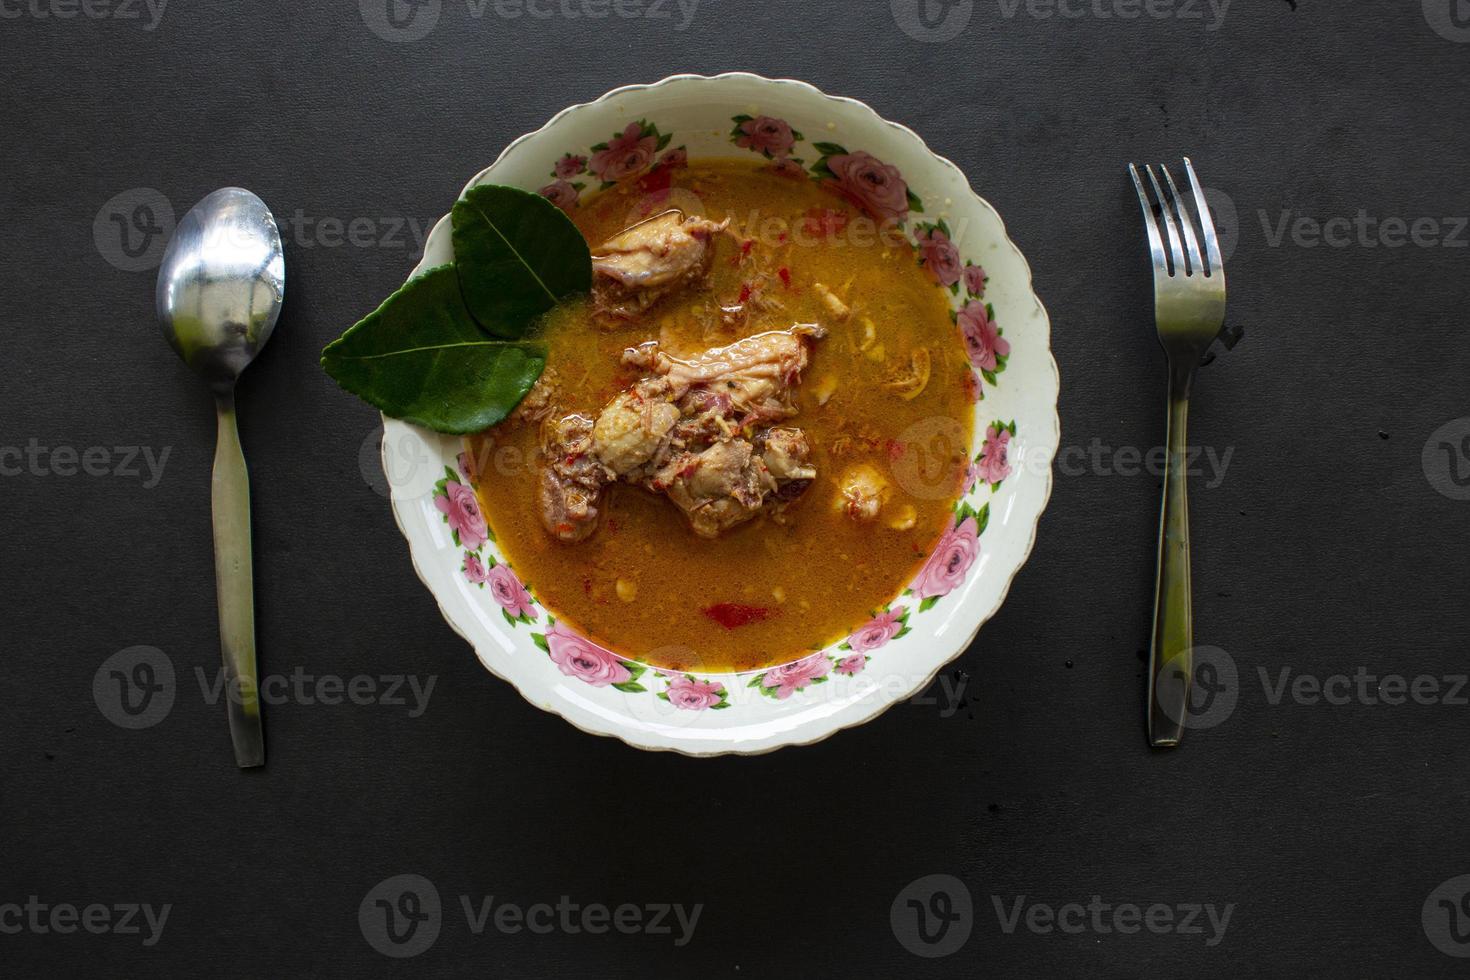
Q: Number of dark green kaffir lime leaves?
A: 2